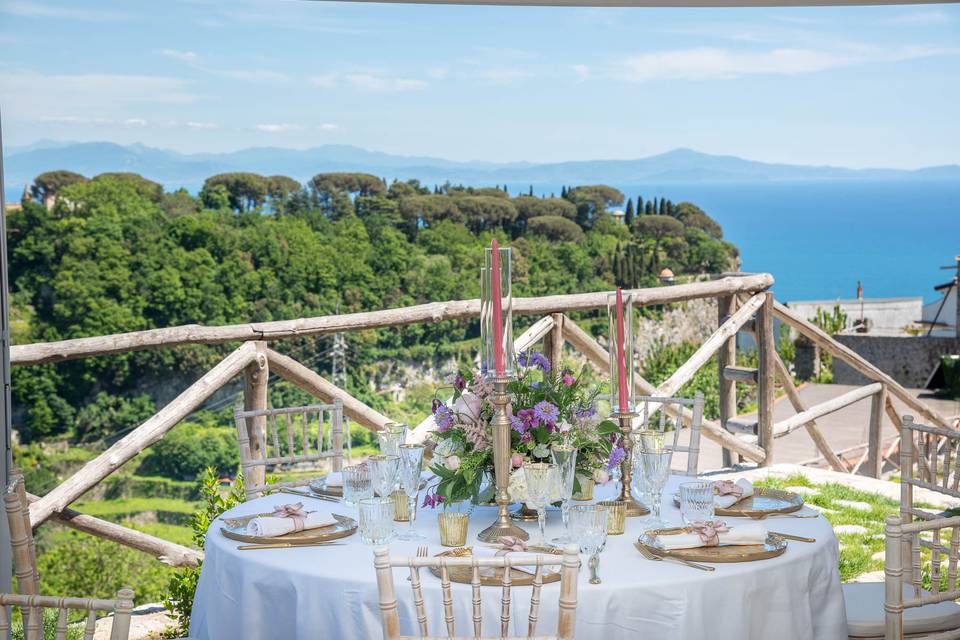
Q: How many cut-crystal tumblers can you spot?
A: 4